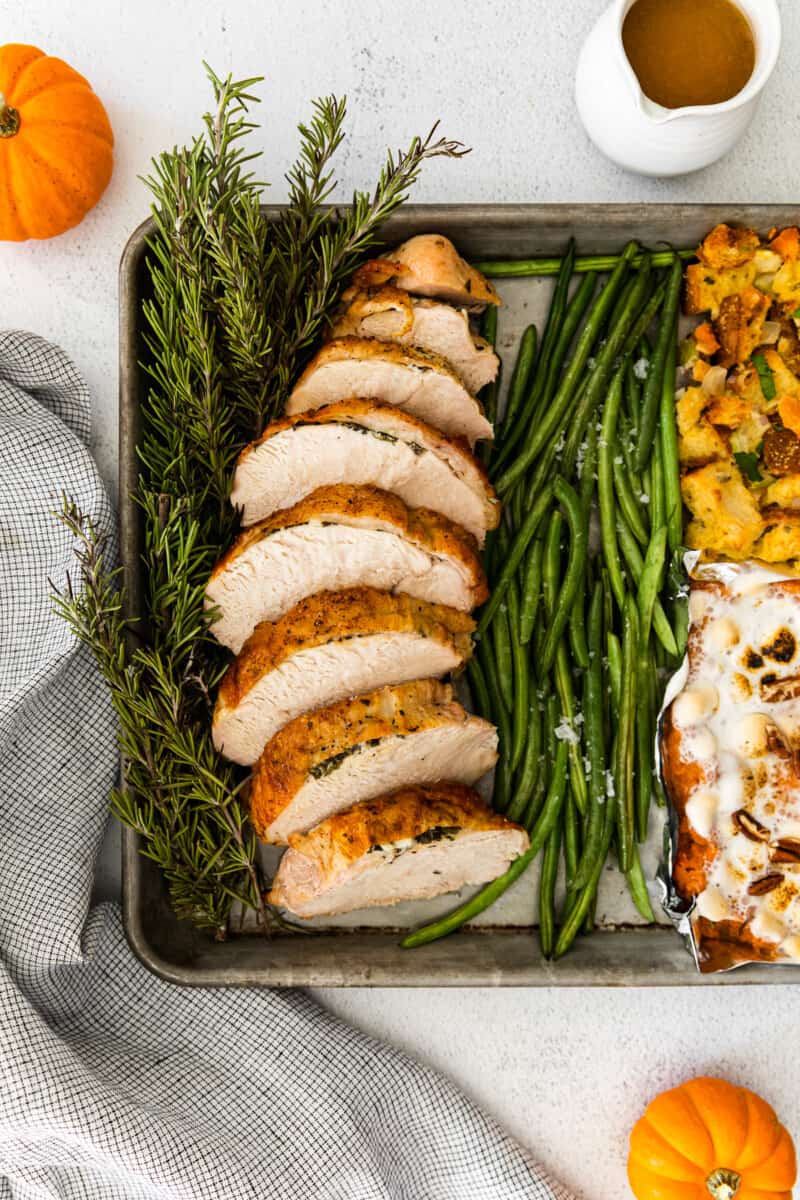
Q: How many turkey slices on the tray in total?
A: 8